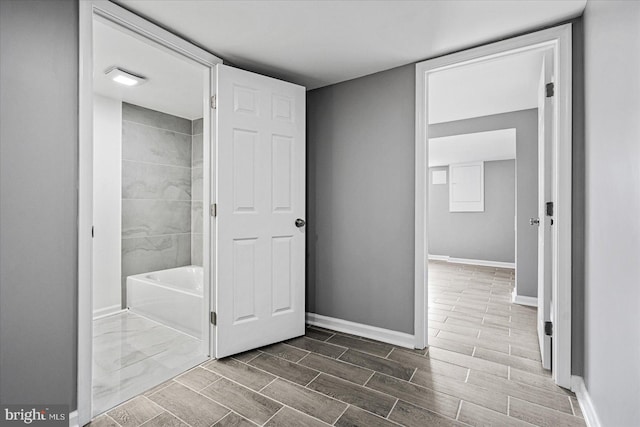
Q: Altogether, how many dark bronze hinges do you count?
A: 3